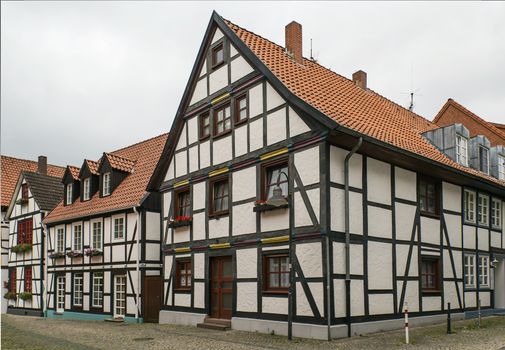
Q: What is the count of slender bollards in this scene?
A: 3